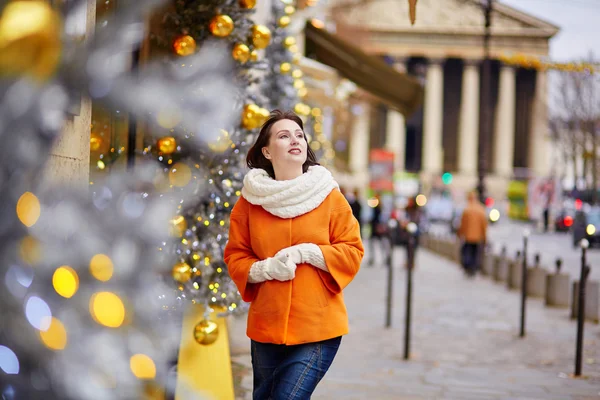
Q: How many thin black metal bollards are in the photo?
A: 4